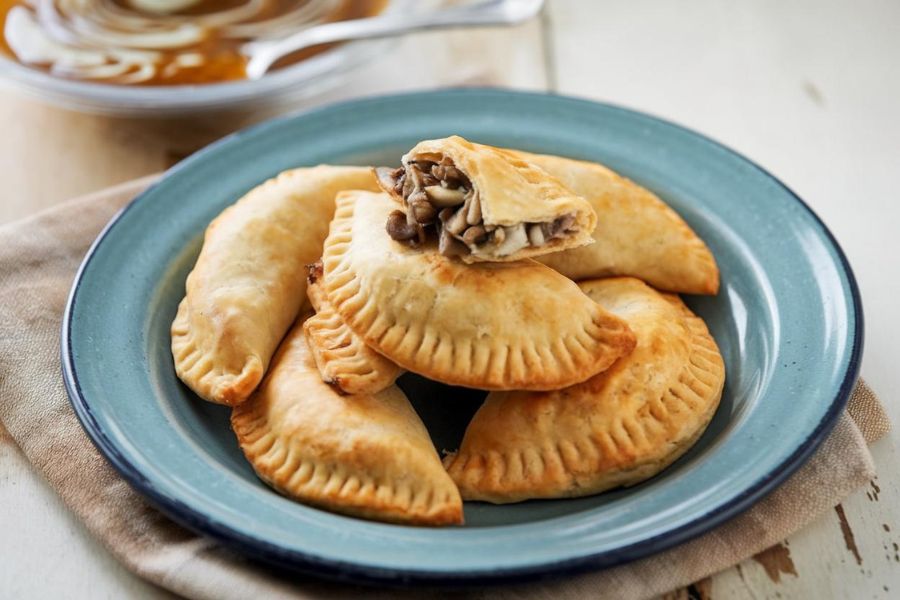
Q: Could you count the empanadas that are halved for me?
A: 1